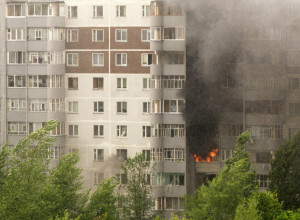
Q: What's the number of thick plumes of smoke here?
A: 1